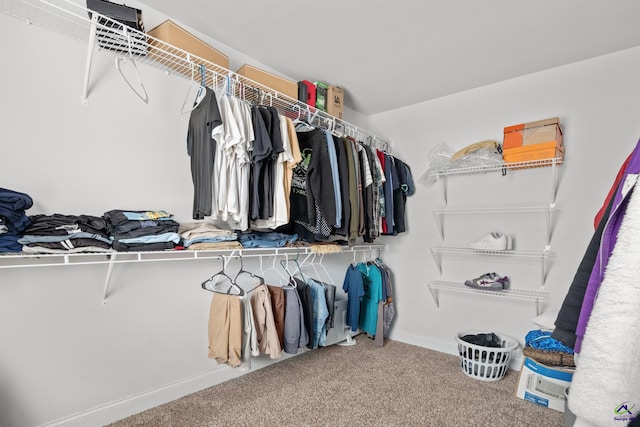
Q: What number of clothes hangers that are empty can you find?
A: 2